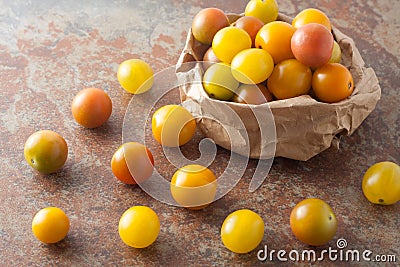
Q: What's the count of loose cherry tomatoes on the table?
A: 11